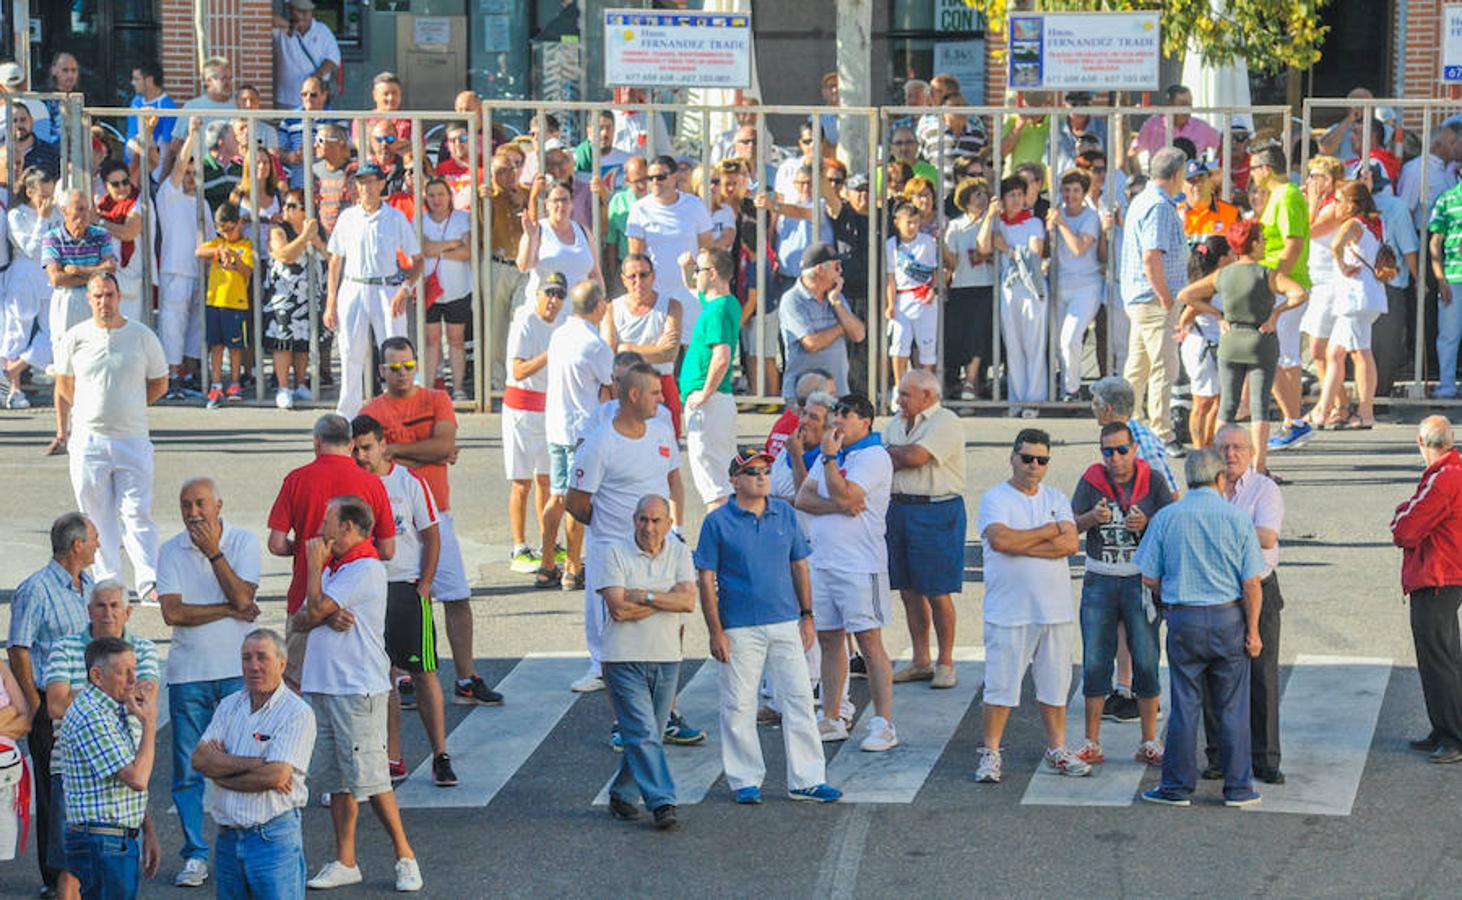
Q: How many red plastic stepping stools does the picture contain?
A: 0